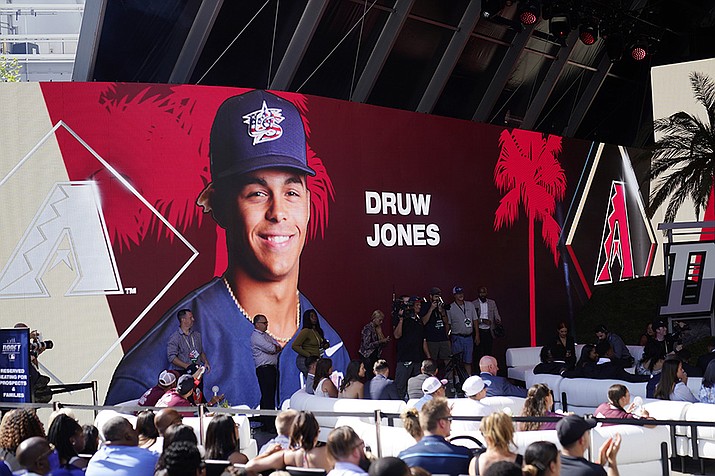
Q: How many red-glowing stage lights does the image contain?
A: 3